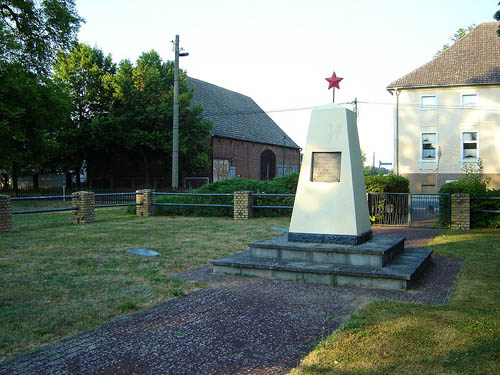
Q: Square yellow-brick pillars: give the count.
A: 5